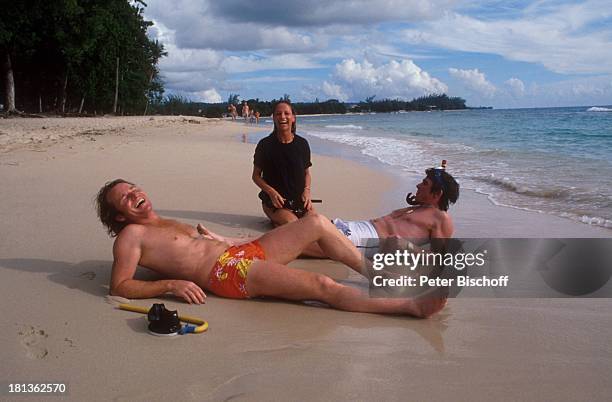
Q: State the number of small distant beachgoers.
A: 4